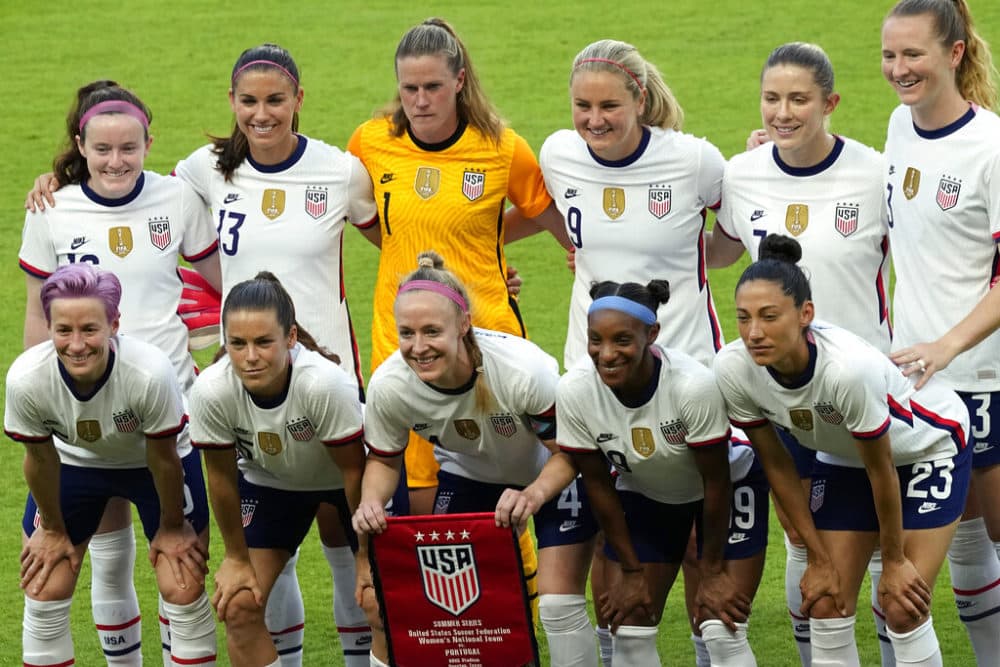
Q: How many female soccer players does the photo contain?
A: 11